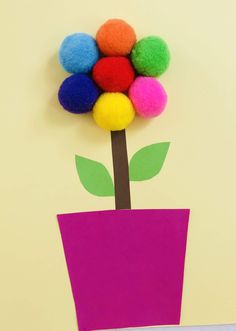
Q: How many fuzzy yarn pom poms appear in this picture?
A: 7